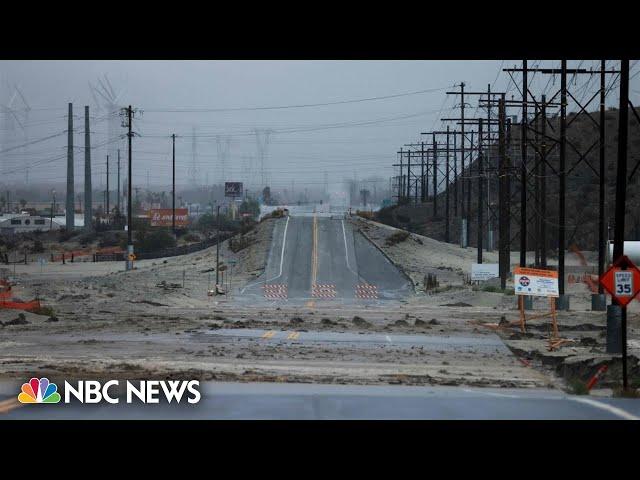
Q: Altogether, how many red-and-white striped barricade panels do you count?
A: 3